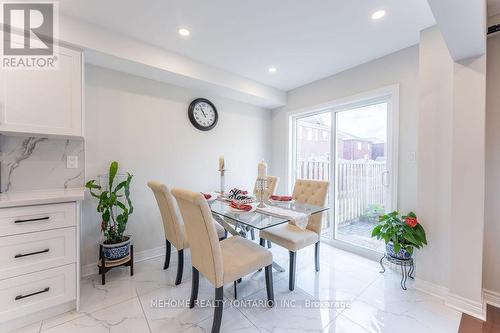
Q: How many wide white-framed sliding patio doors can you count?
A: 1